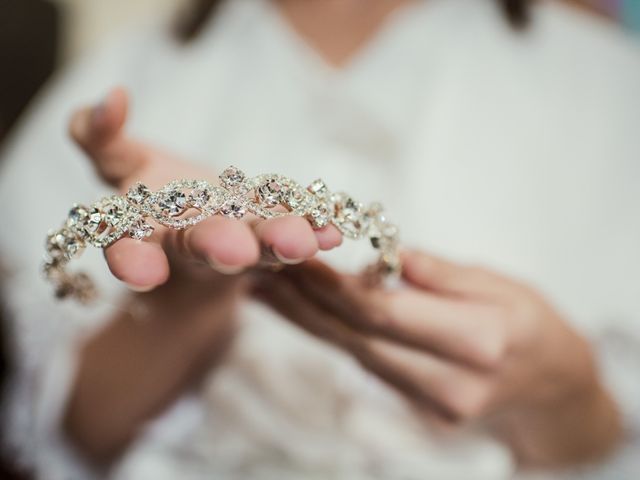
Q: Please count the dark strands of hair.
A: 2